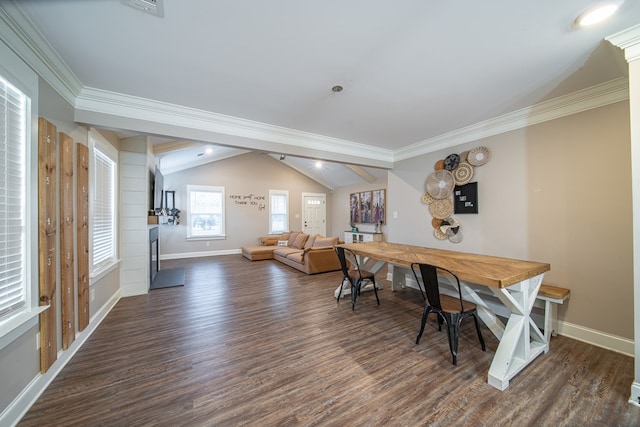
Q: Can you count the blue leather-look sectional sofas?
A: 0